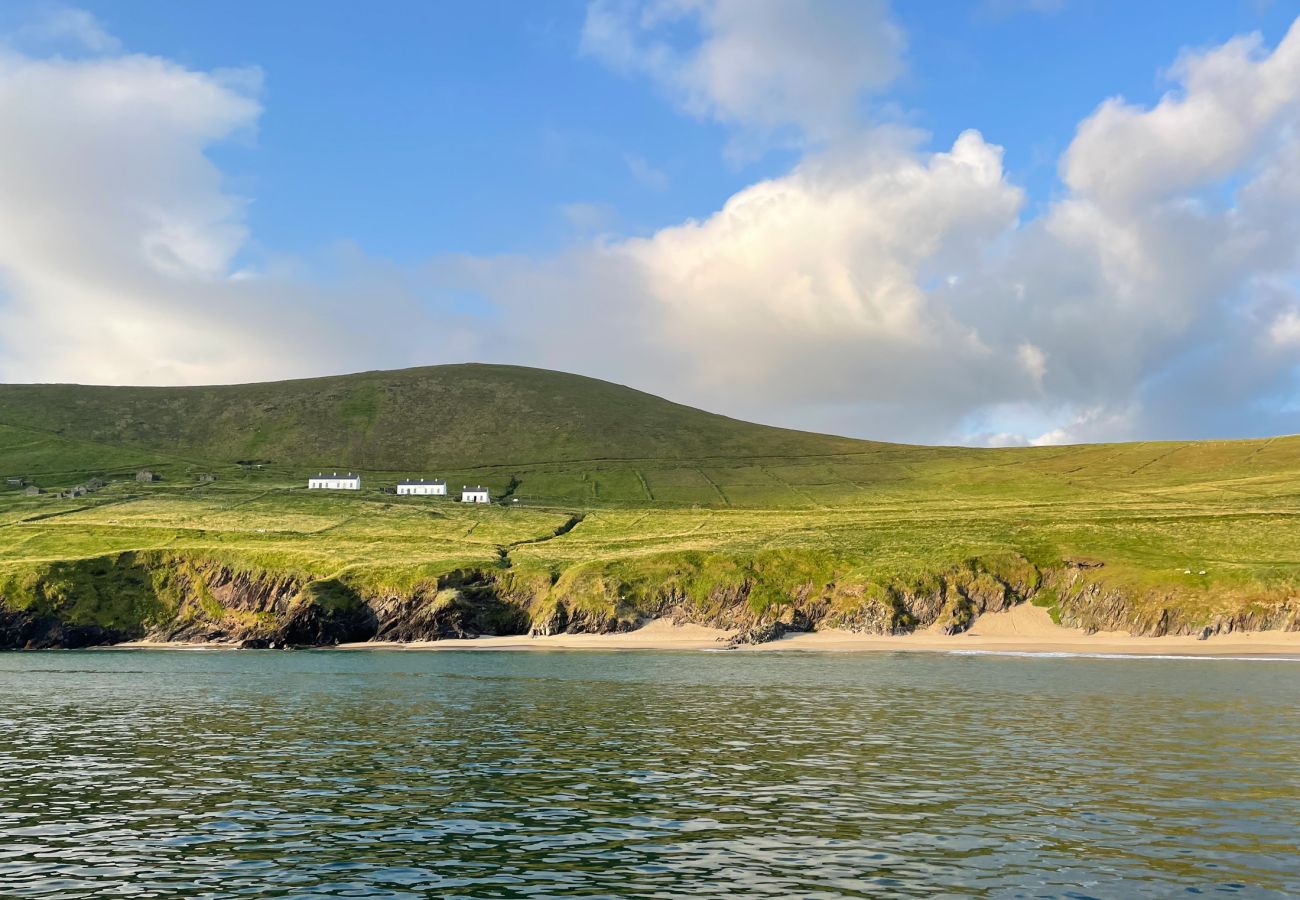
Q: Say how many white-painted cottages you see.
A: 3